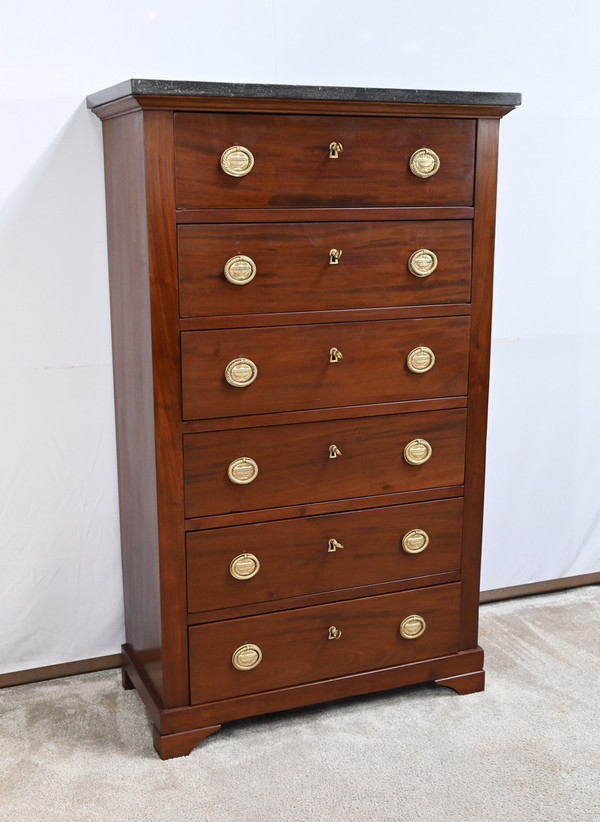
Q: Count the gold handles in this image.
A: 12